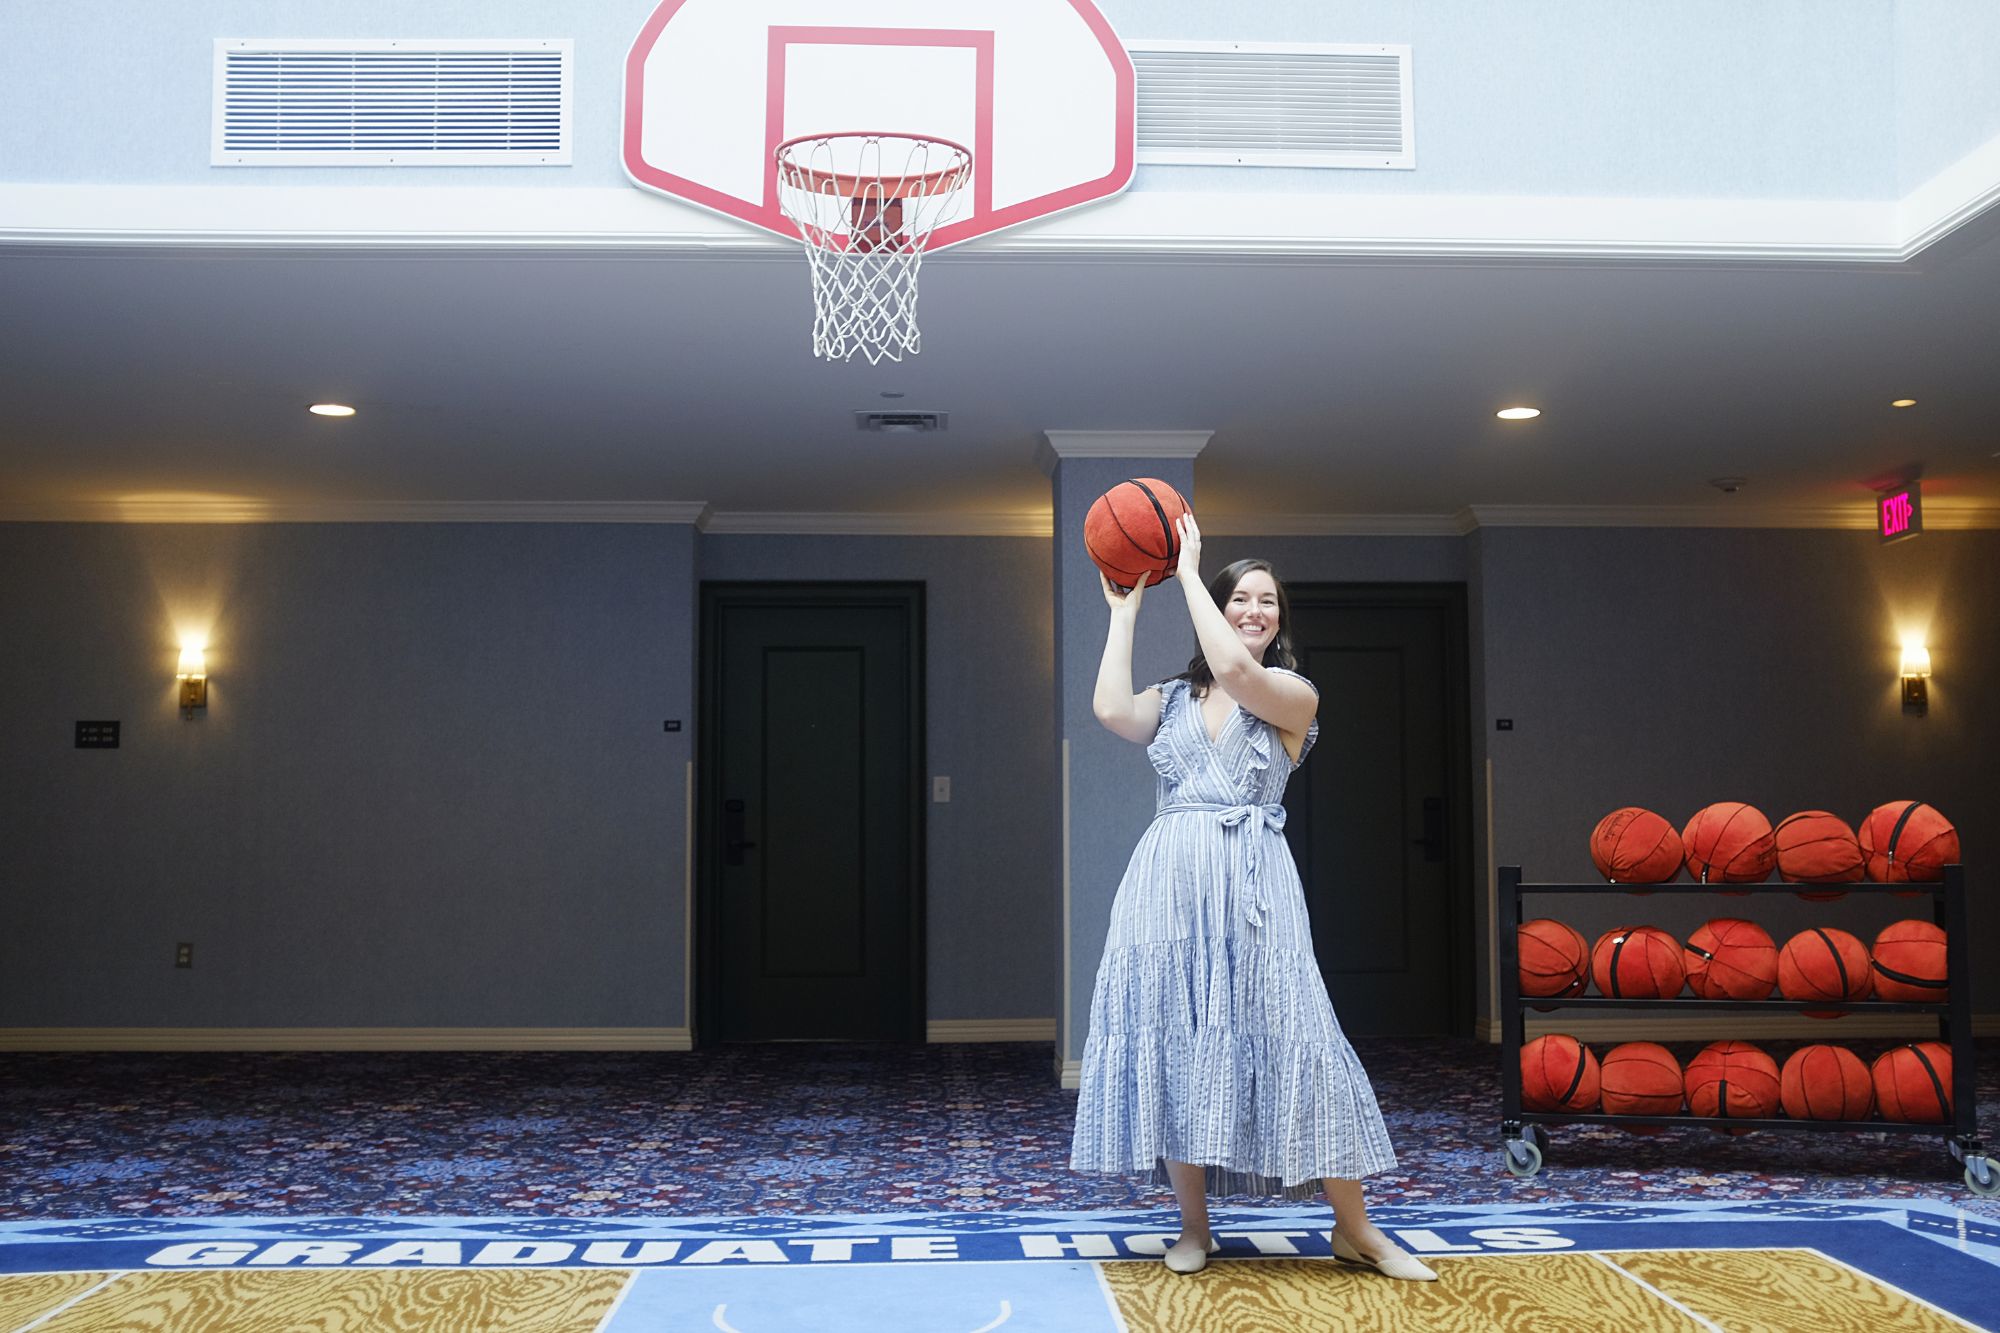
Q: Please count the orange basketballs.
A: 15